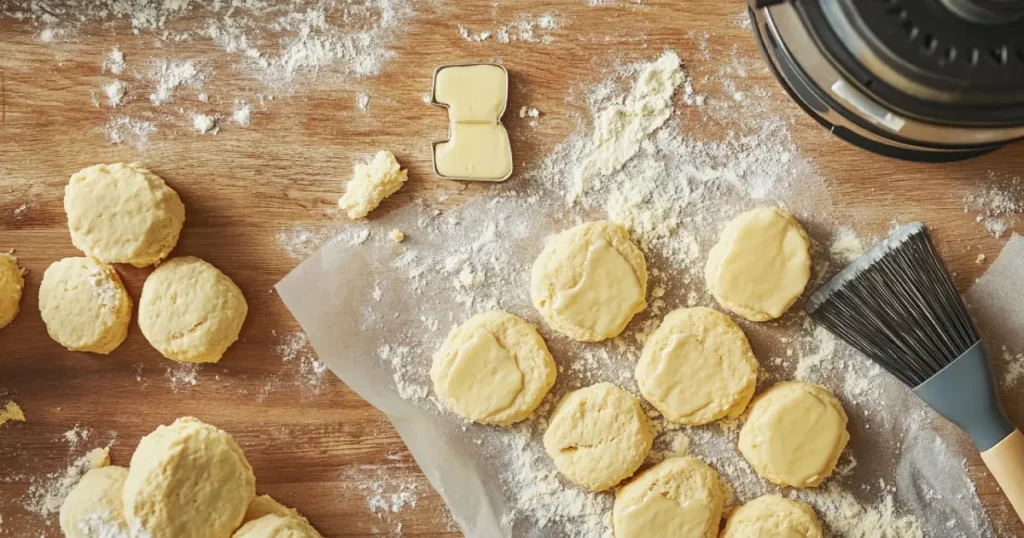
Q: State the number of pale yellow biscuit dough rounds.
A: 15